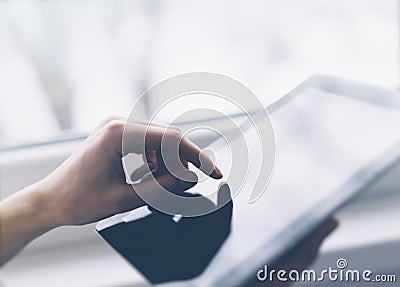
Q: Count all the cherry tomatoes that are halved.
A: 0